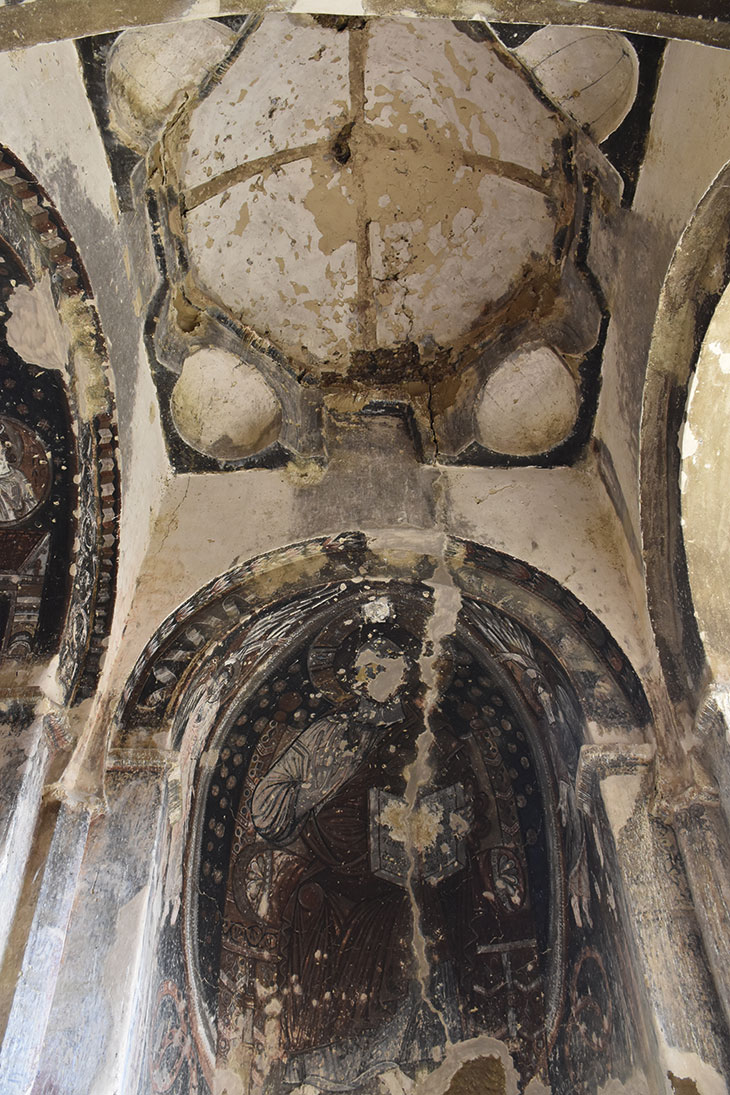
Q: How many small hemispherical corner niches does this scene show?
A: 4